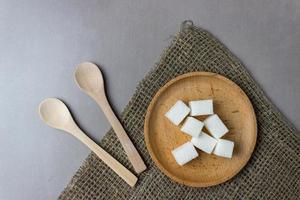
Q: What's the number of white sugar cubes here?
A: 7